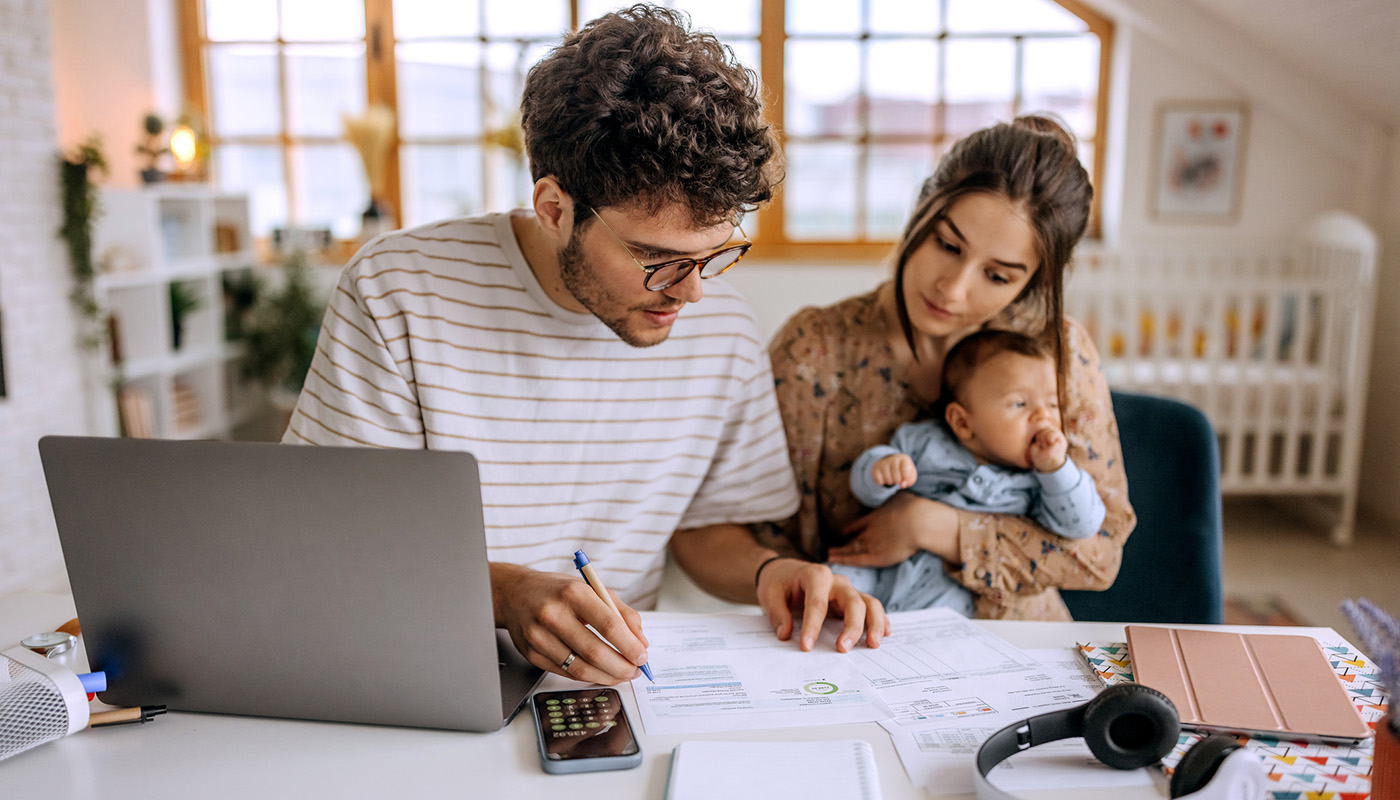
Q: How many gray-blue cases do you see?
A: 1